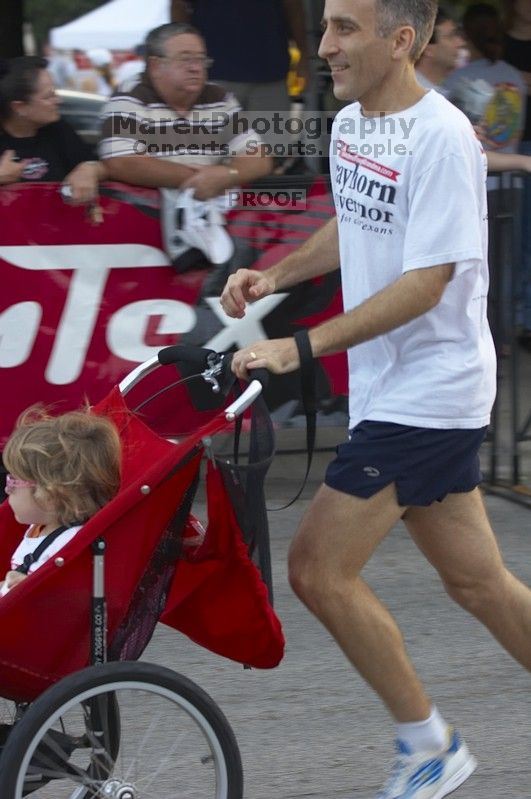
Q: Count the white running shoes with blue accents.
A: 1